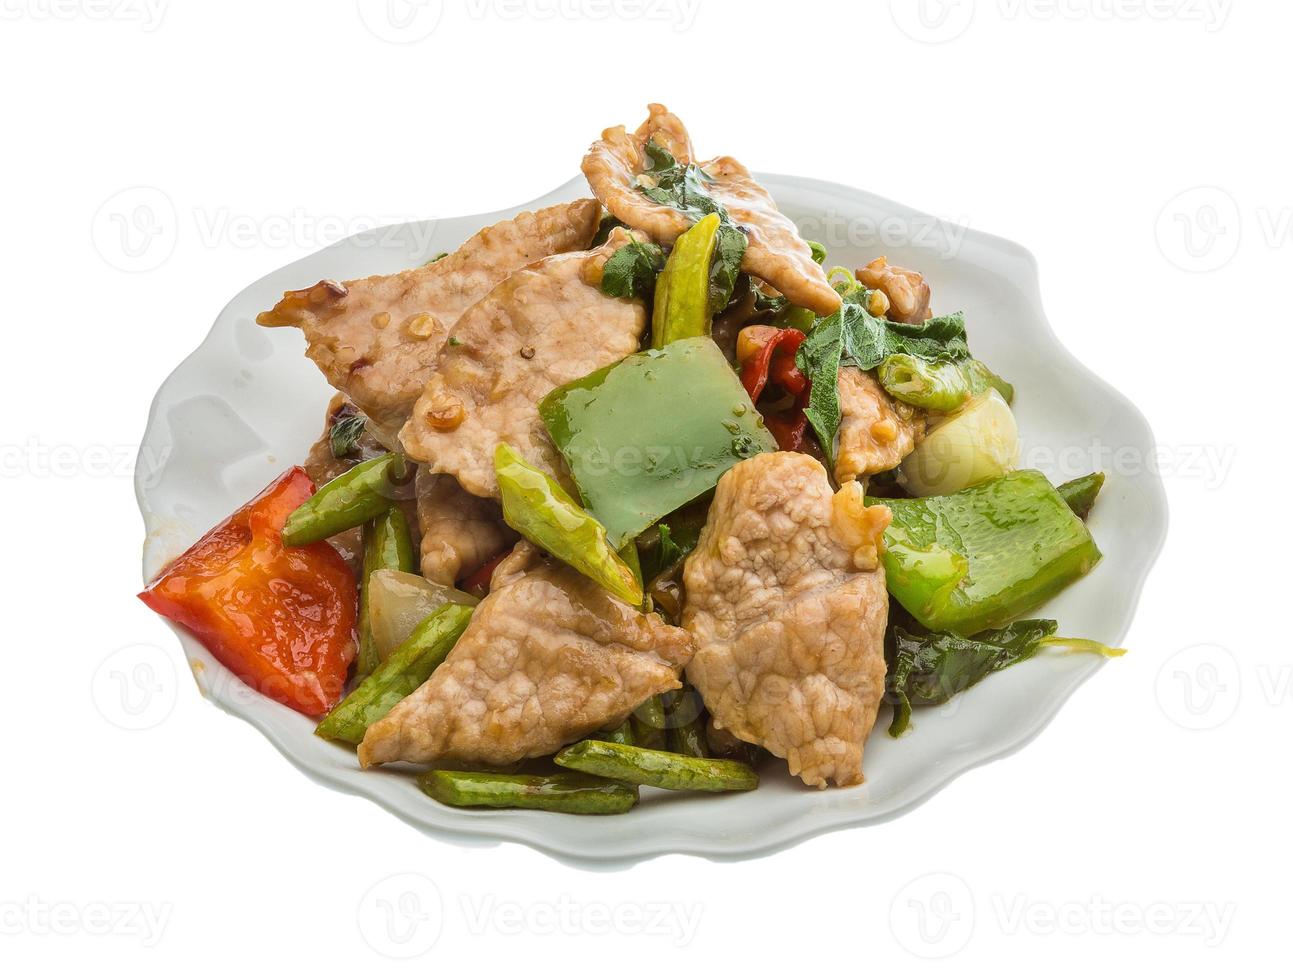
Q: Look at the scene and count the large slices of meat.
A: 5